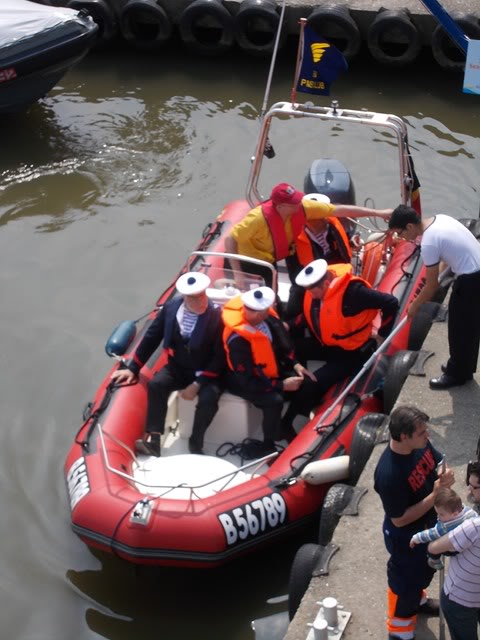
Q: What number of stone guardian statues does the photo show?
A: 0